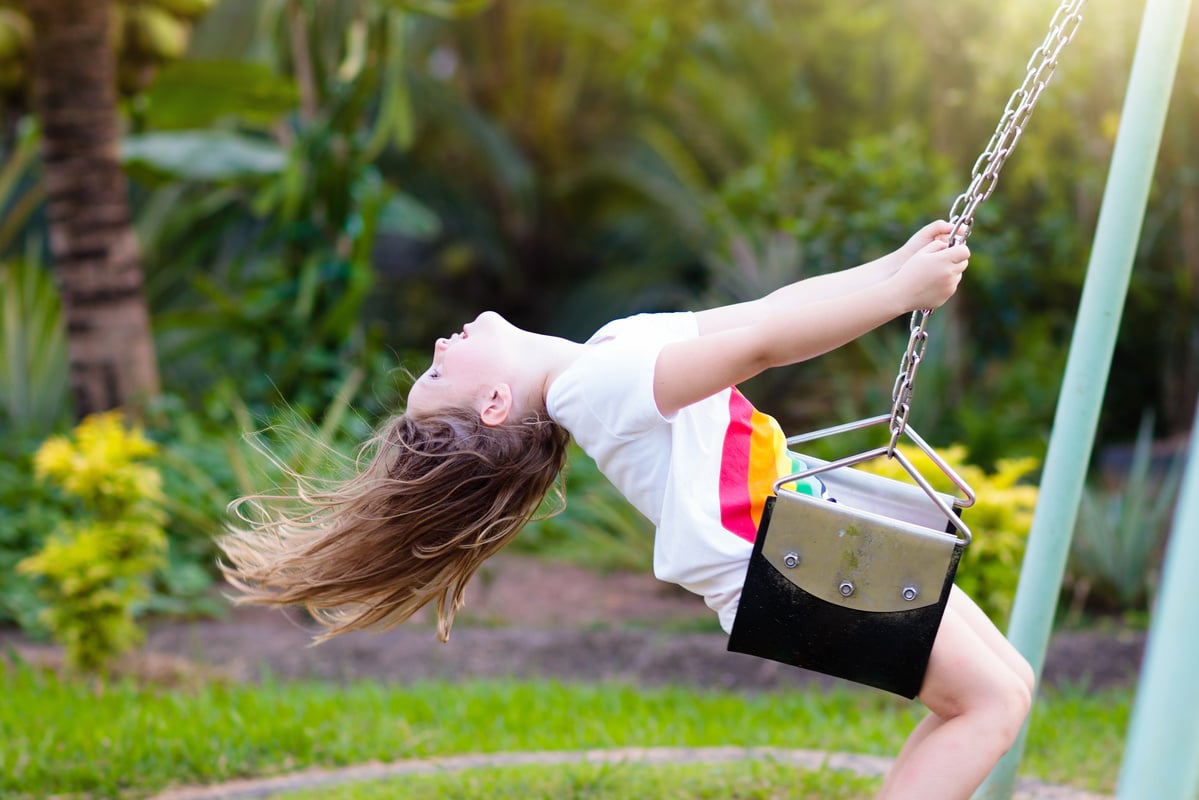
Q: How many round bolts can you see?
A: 3